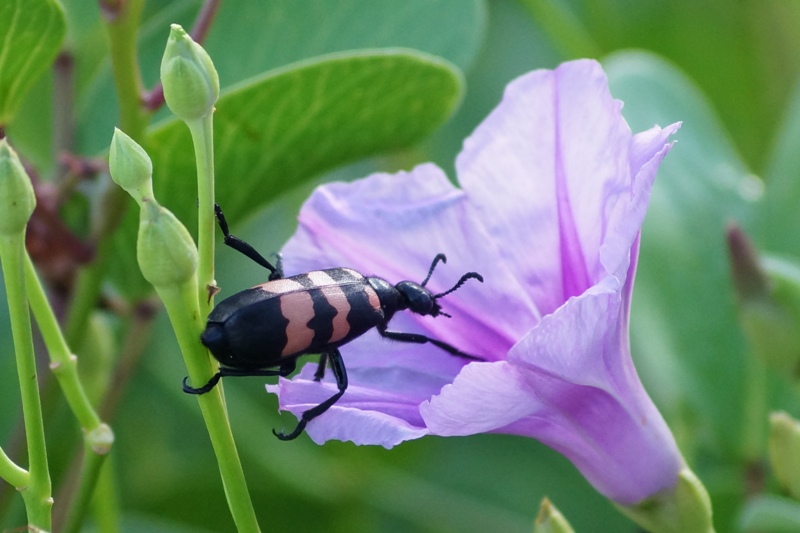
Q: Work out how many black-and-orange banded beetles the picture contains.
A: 1